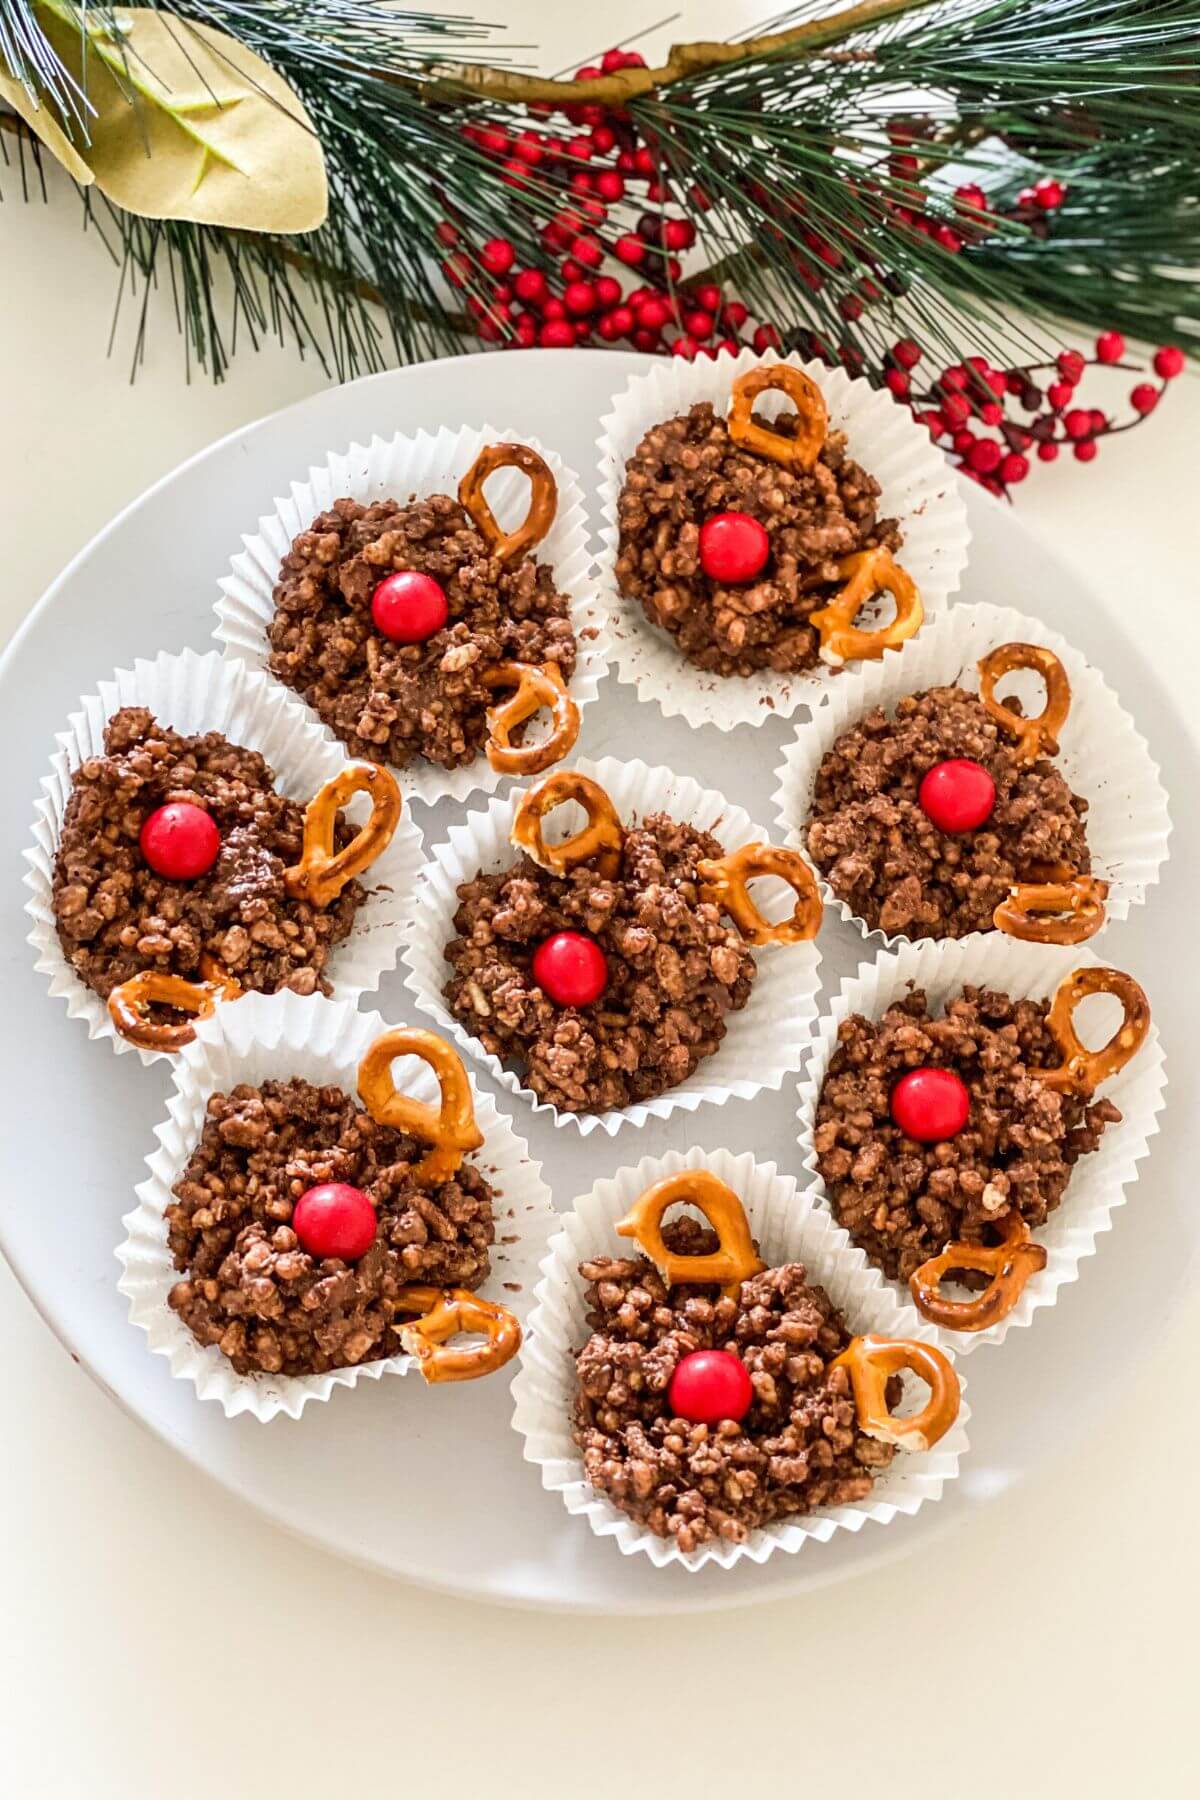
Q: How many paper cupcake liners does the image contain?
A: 8